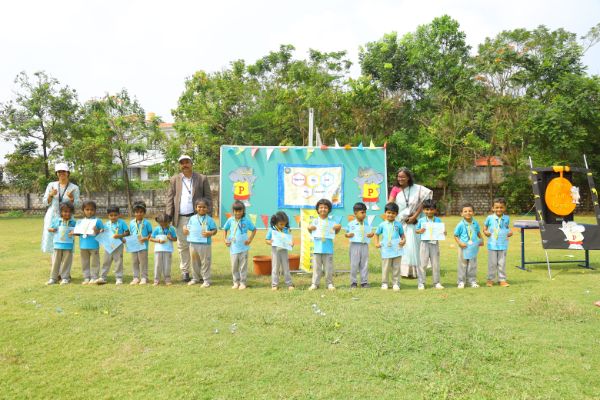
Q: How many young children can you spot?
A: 14